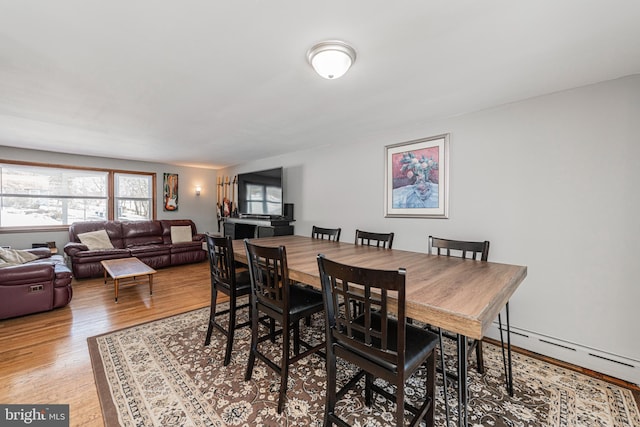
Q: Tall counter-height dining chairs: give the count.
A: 6